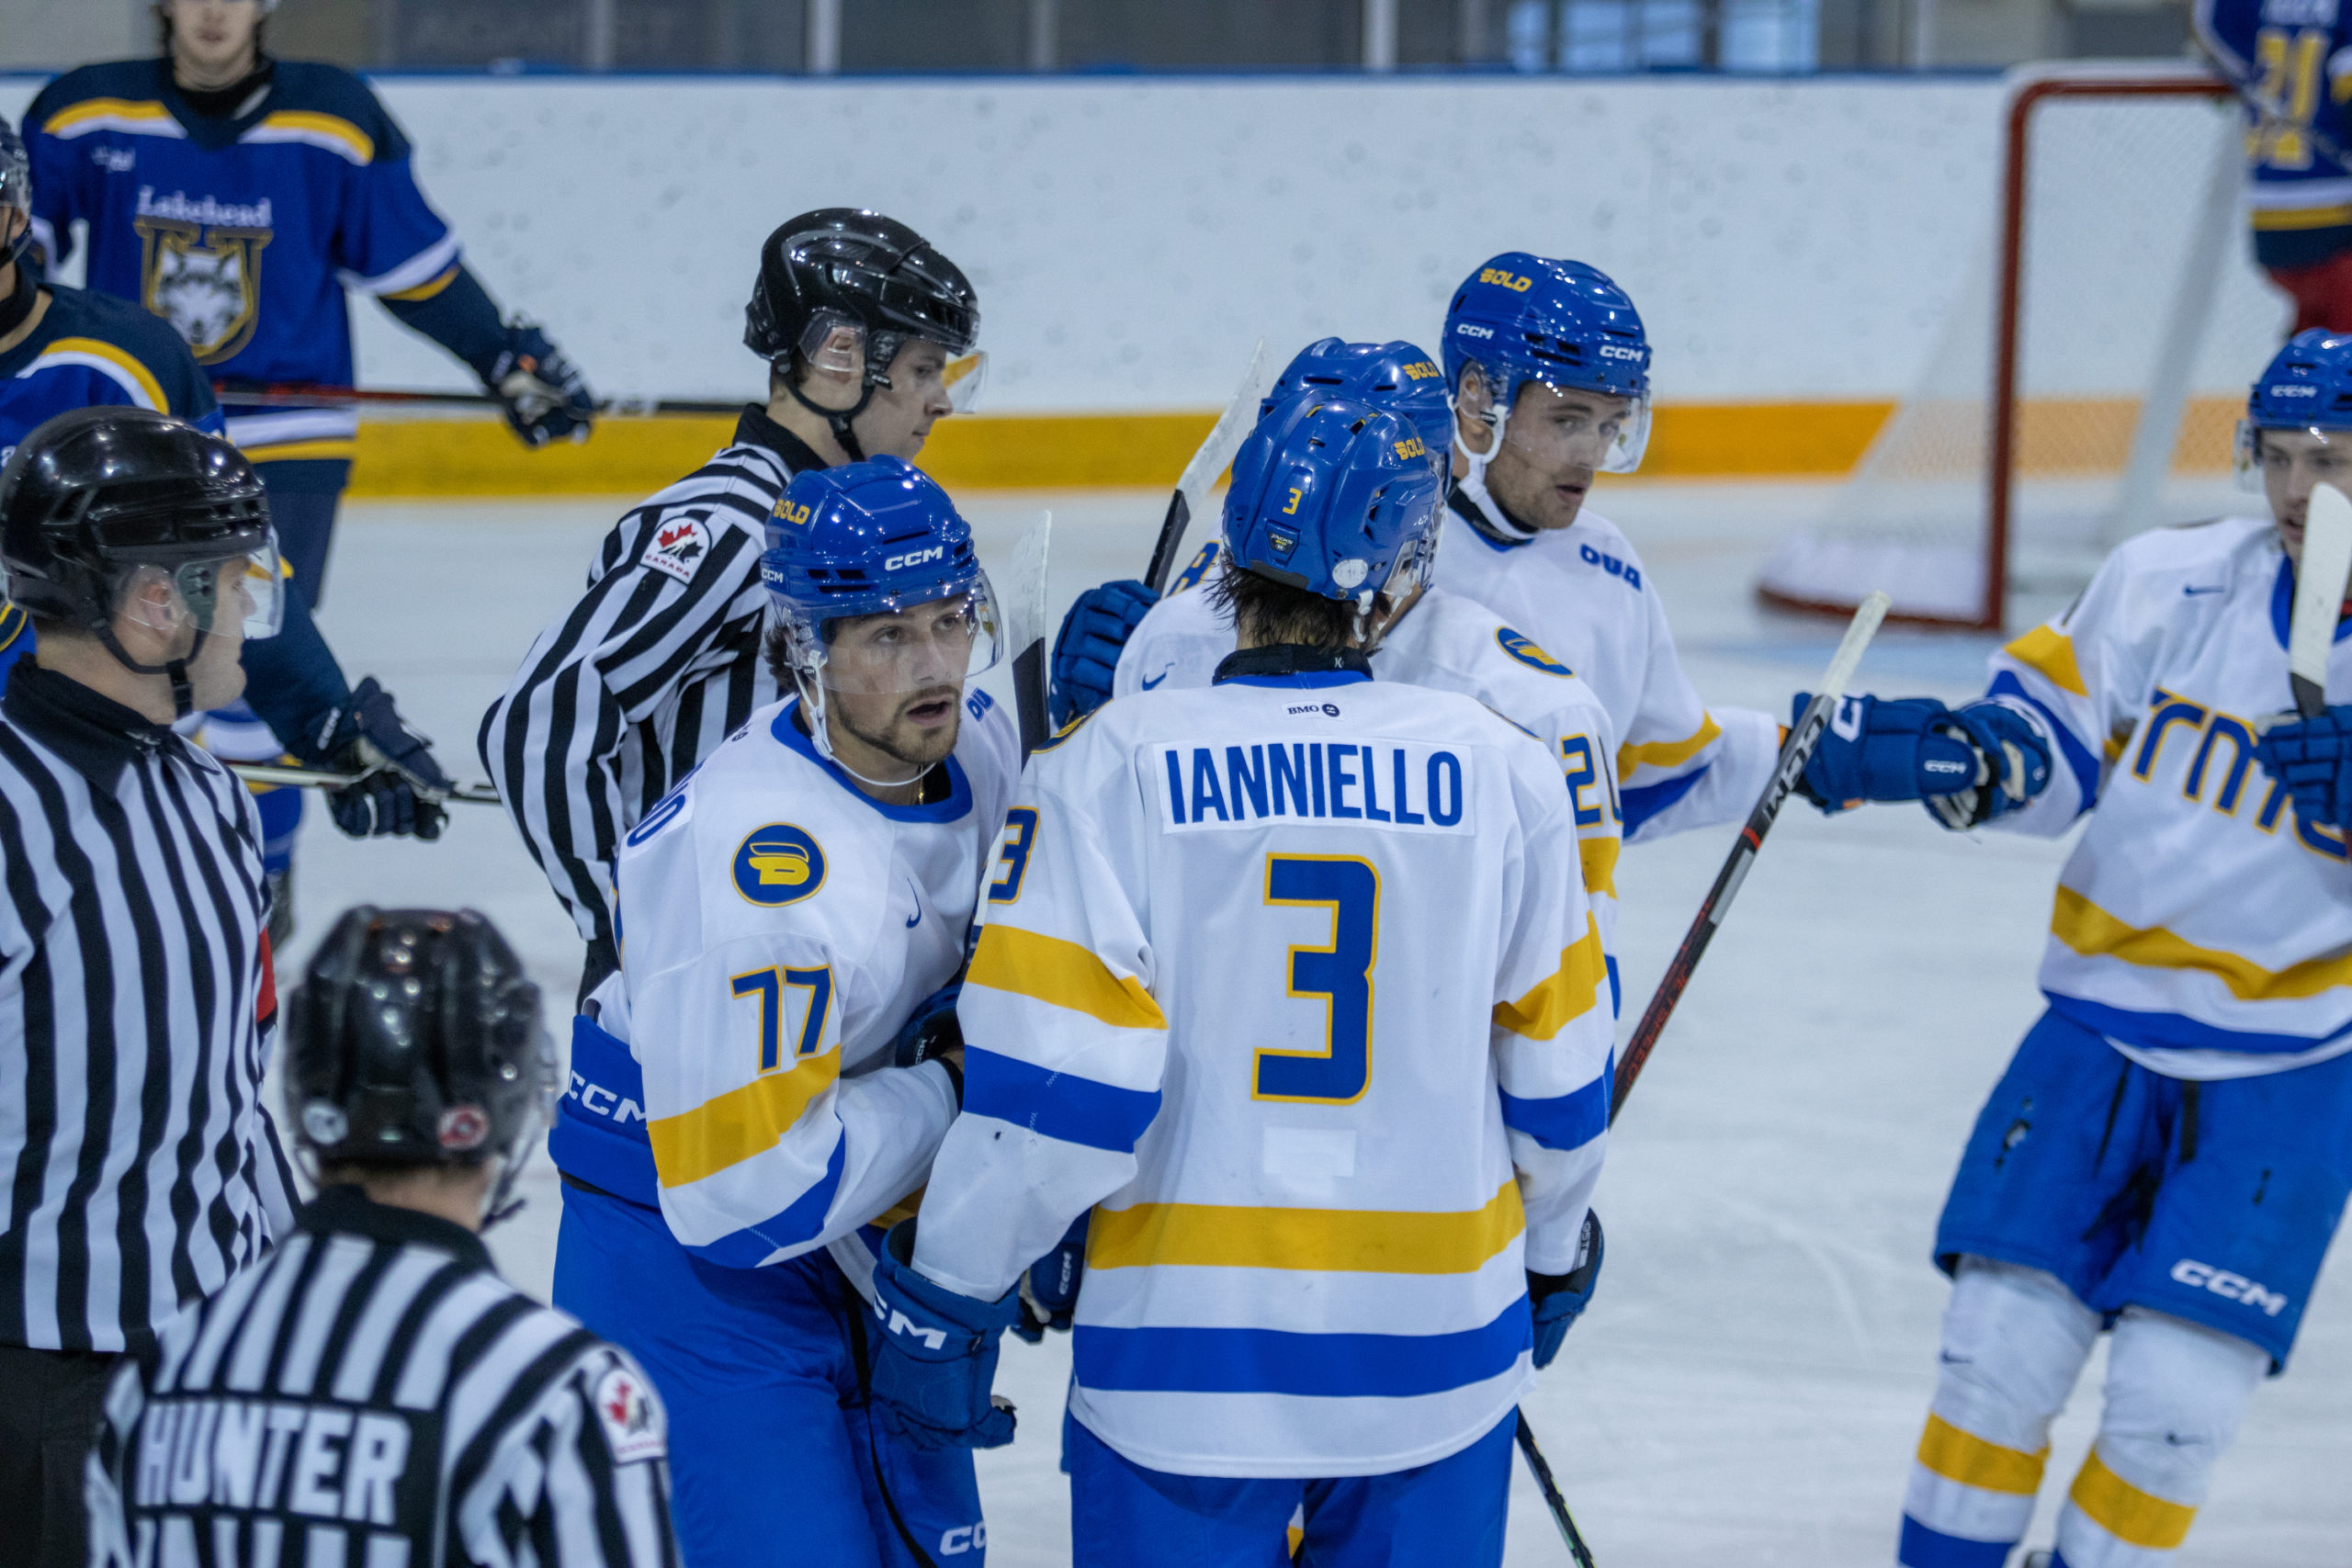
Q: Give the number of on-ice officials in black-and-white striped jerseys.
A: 3